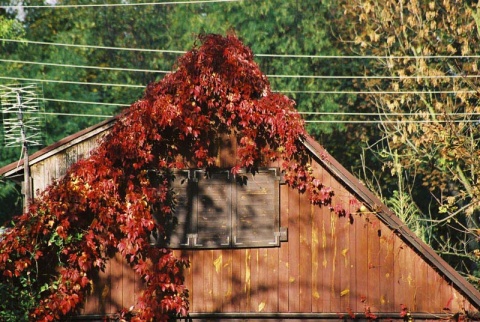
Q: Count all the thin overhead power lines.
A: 6